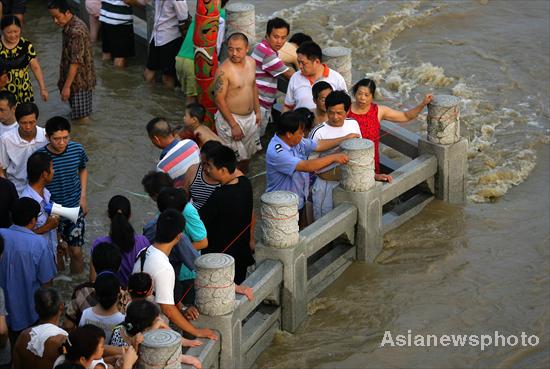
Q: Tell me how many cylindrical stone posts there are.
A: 7